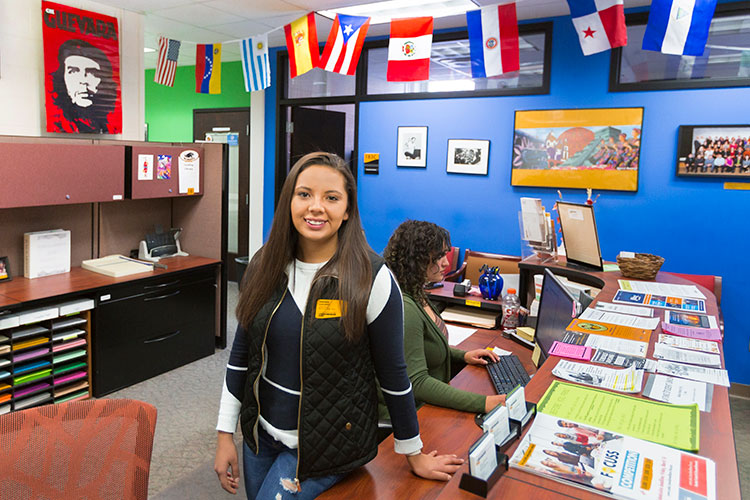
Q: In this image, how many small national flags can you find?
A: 9